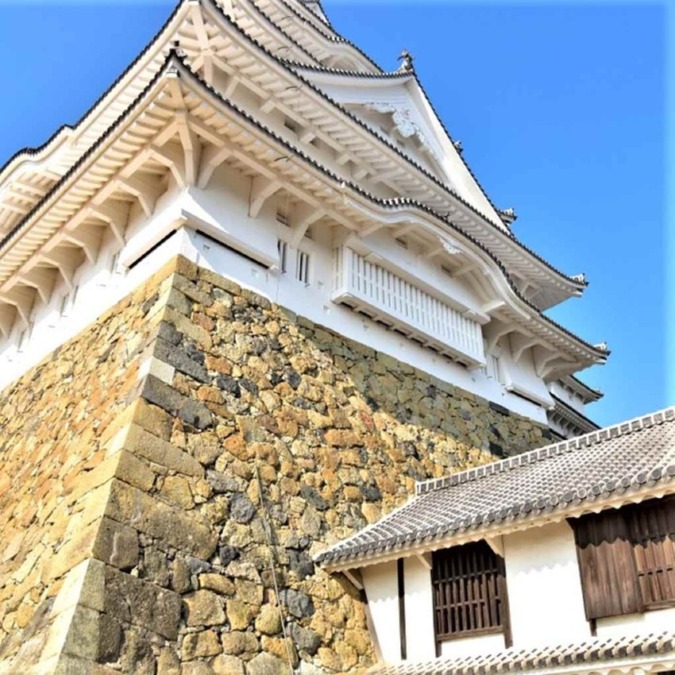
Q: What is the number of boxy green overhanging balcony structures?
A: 0